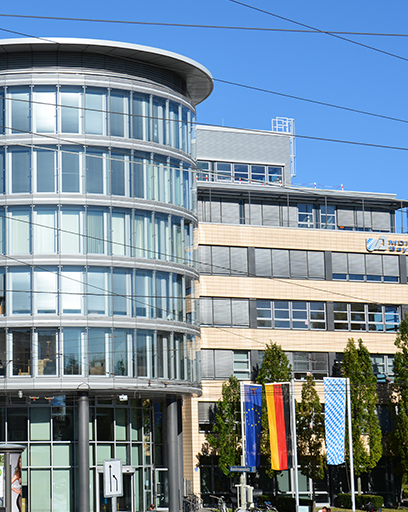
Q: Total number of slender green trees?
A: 5